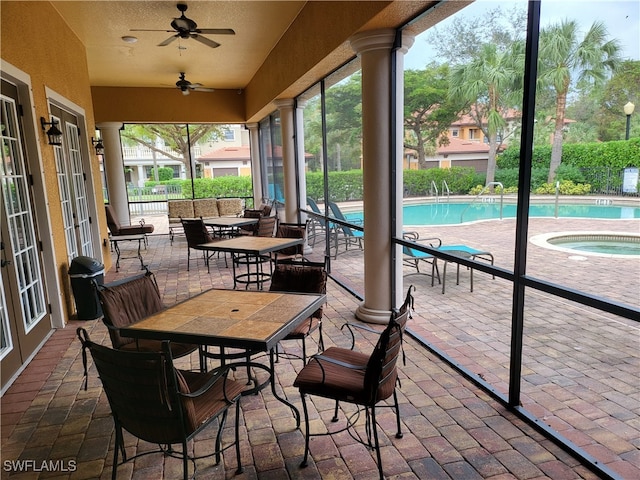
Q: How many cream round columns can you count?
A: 4